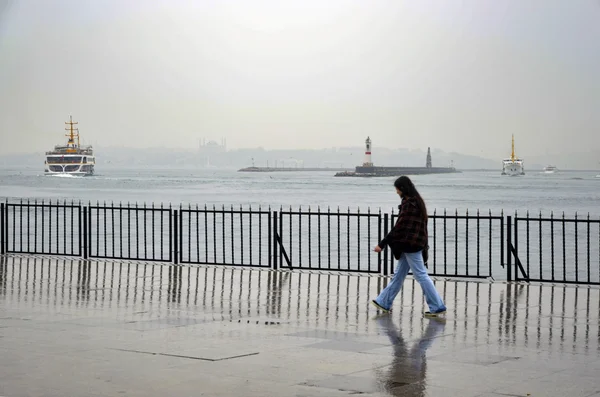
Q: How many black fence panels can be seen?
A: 6